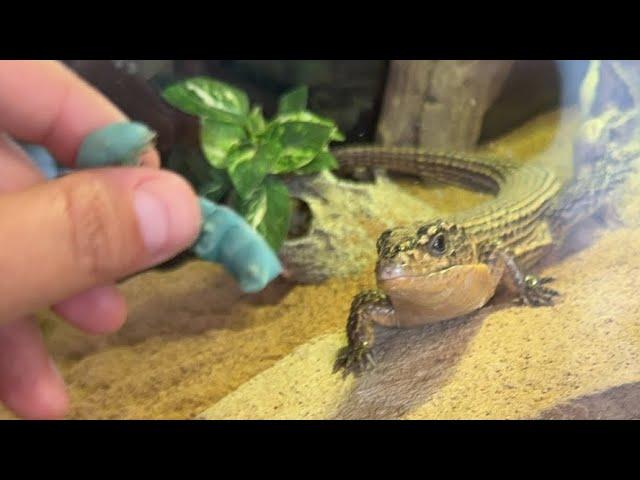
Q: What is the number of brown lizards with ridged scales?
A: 1